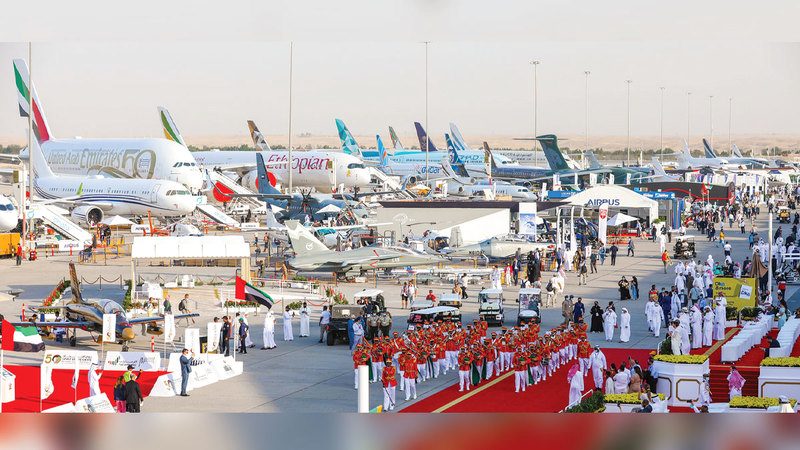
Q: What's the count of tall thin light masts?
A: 10